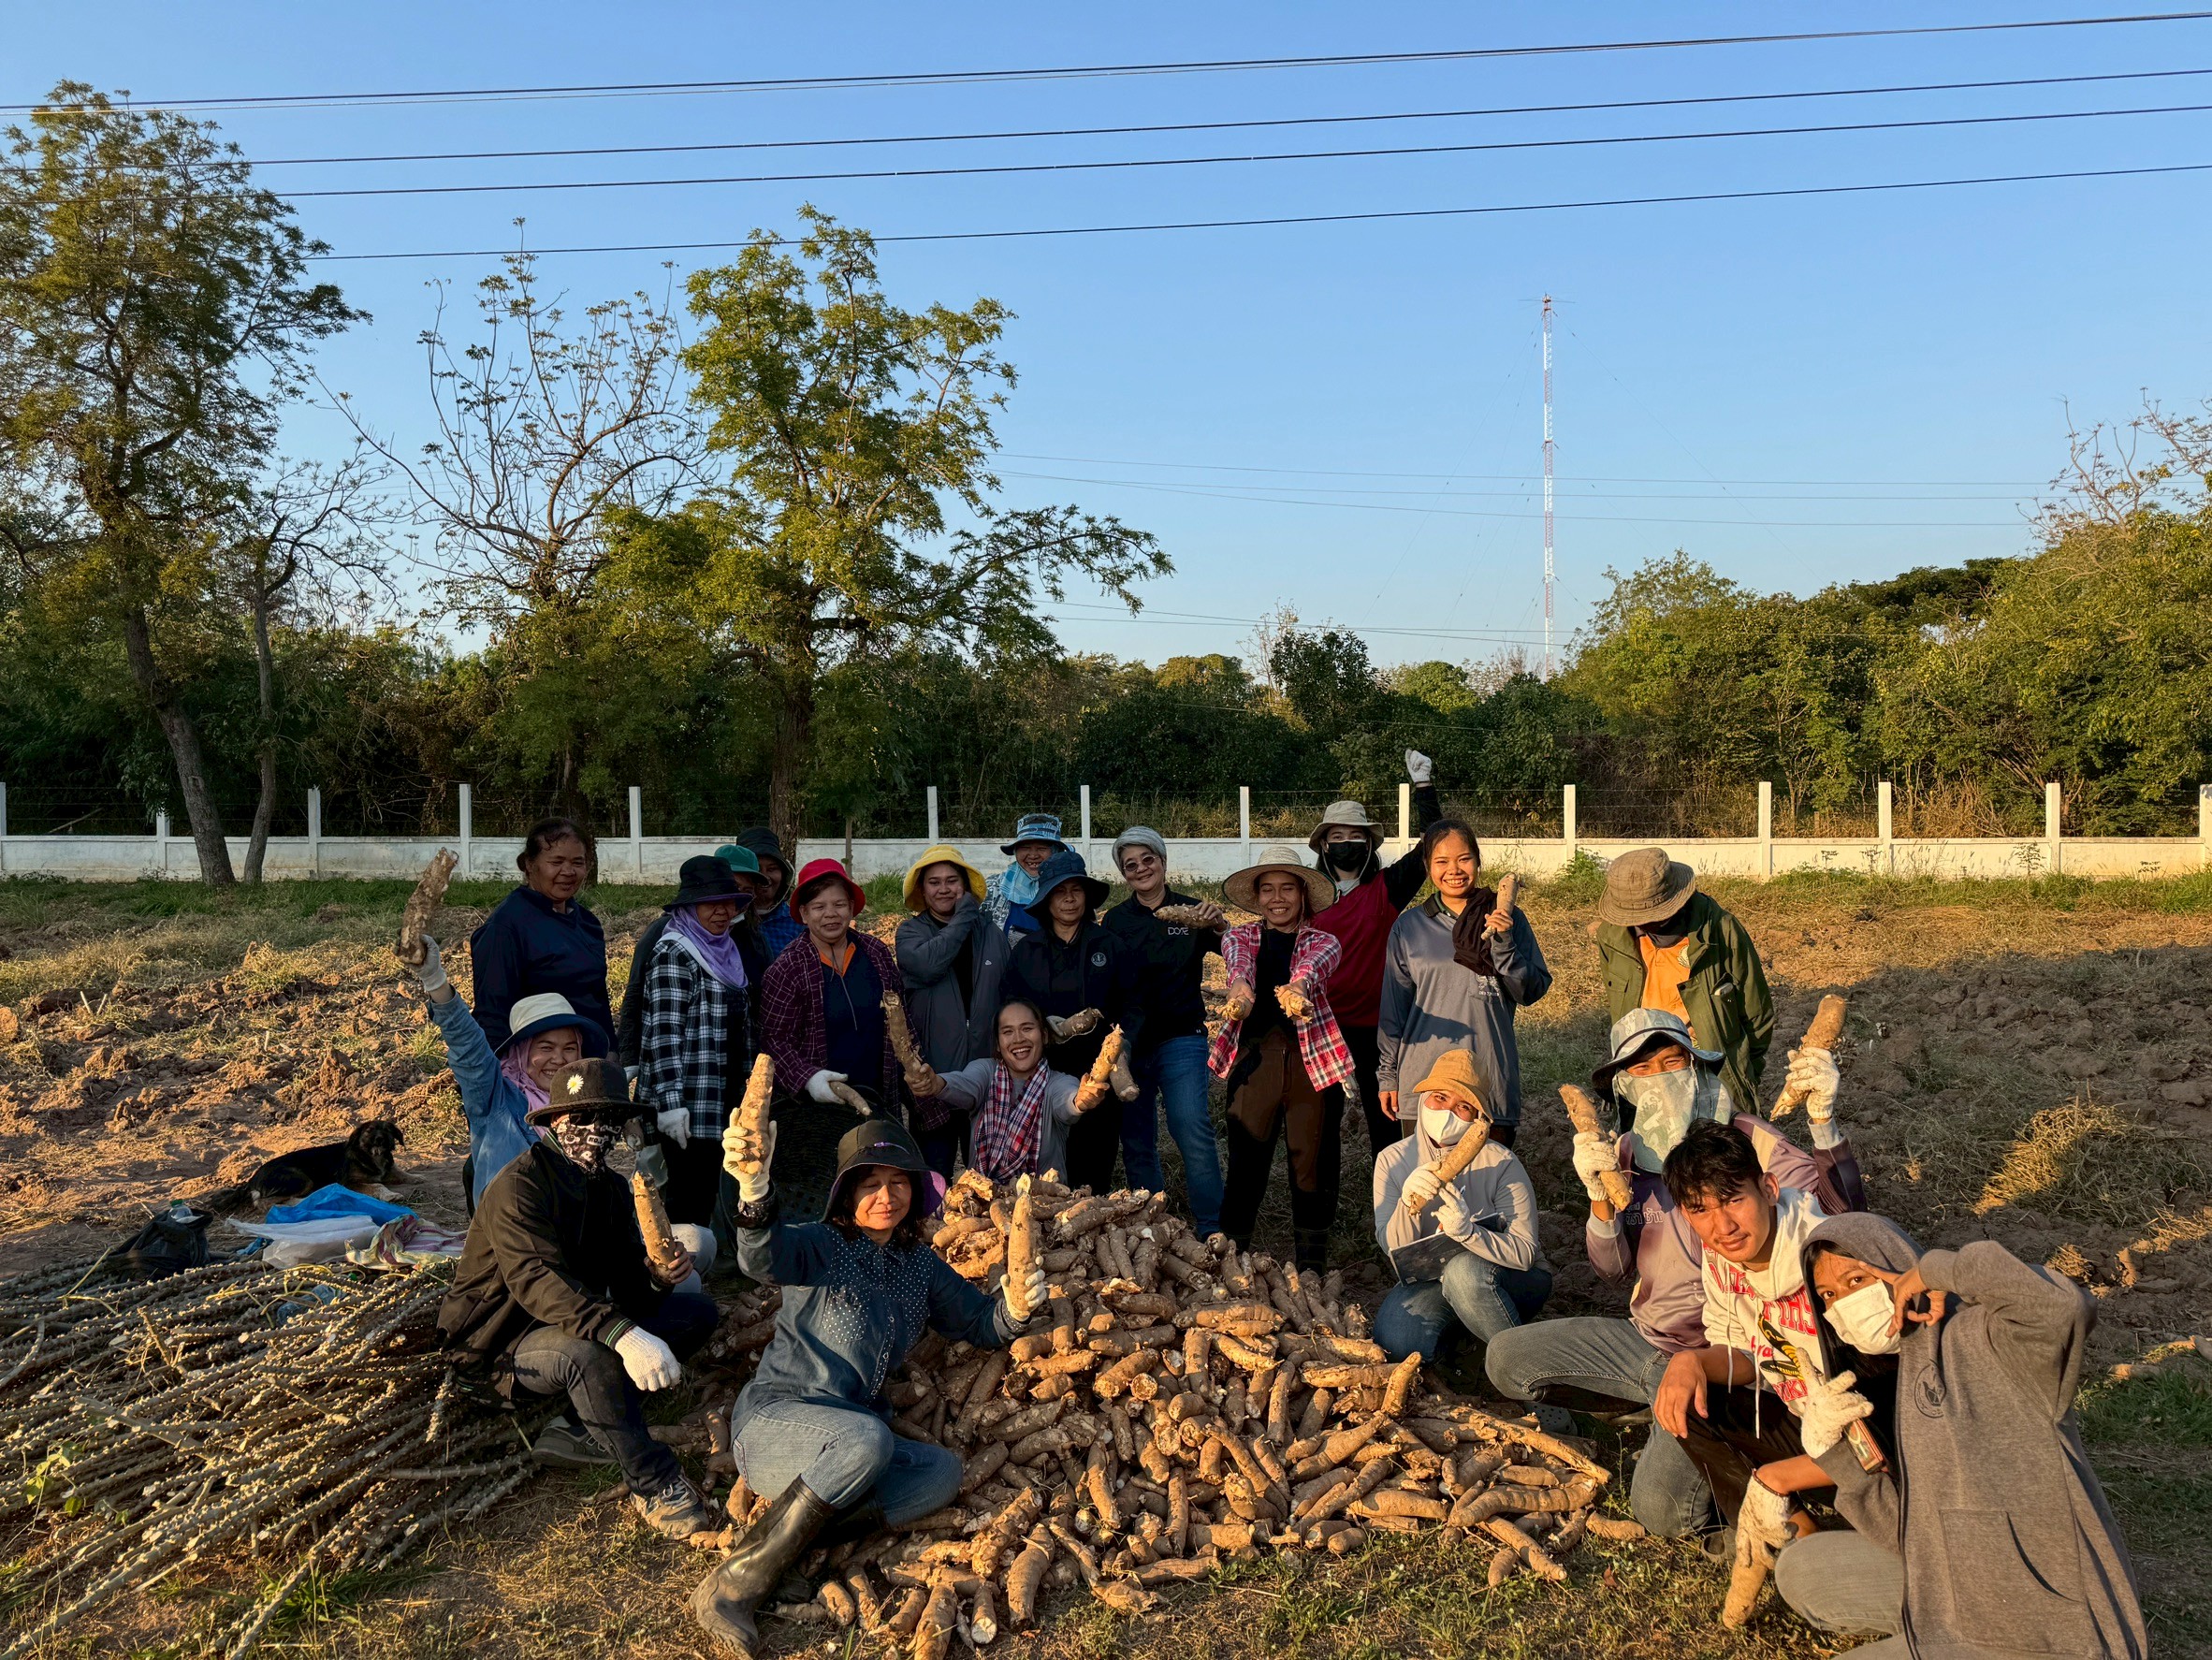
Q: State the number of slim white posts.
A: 14